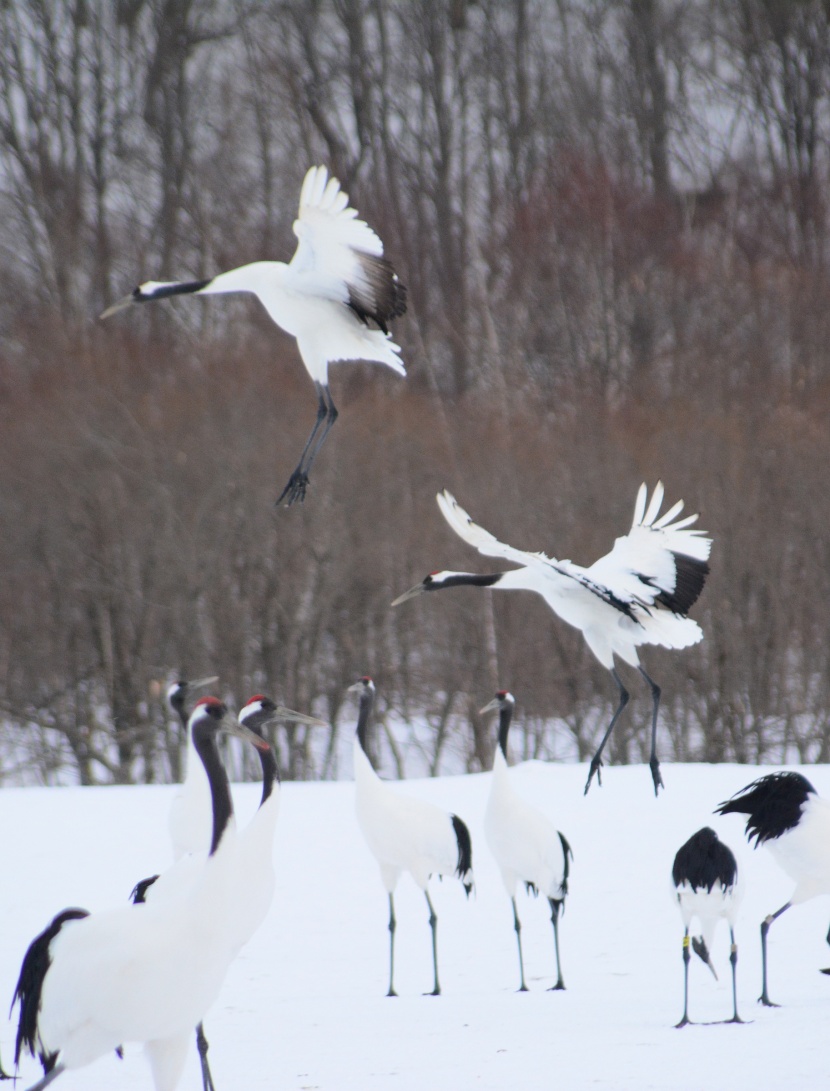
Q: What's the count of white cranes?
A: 9